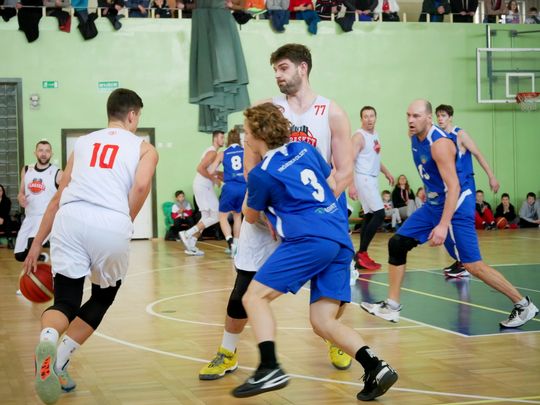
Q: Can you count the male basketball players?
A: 9